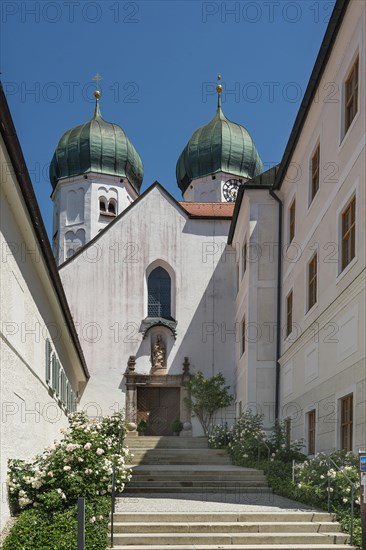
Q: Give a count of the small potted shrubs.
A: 2